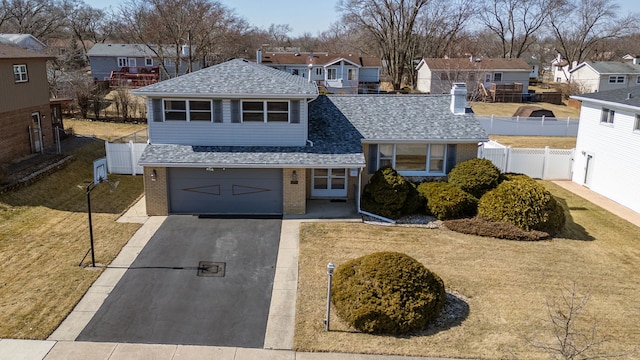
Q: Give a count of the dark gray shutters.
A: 6